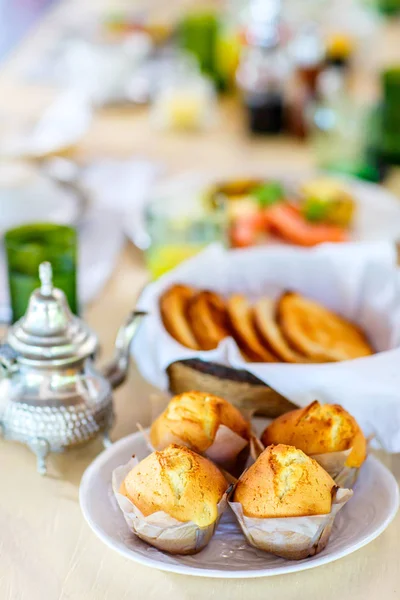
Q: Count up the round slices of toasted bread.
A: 5